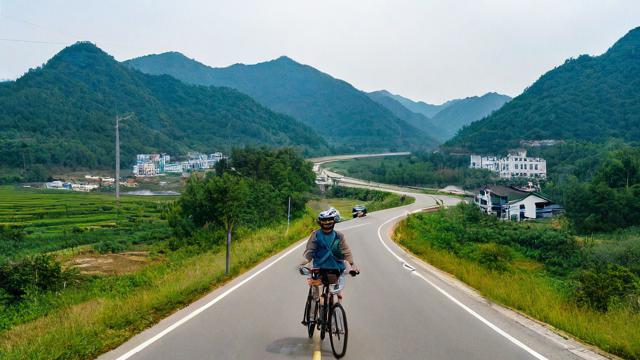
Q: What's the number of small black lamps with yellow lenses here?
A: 0